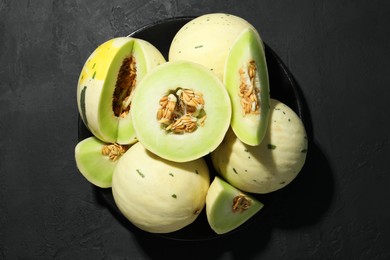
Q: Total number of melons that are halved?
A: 1